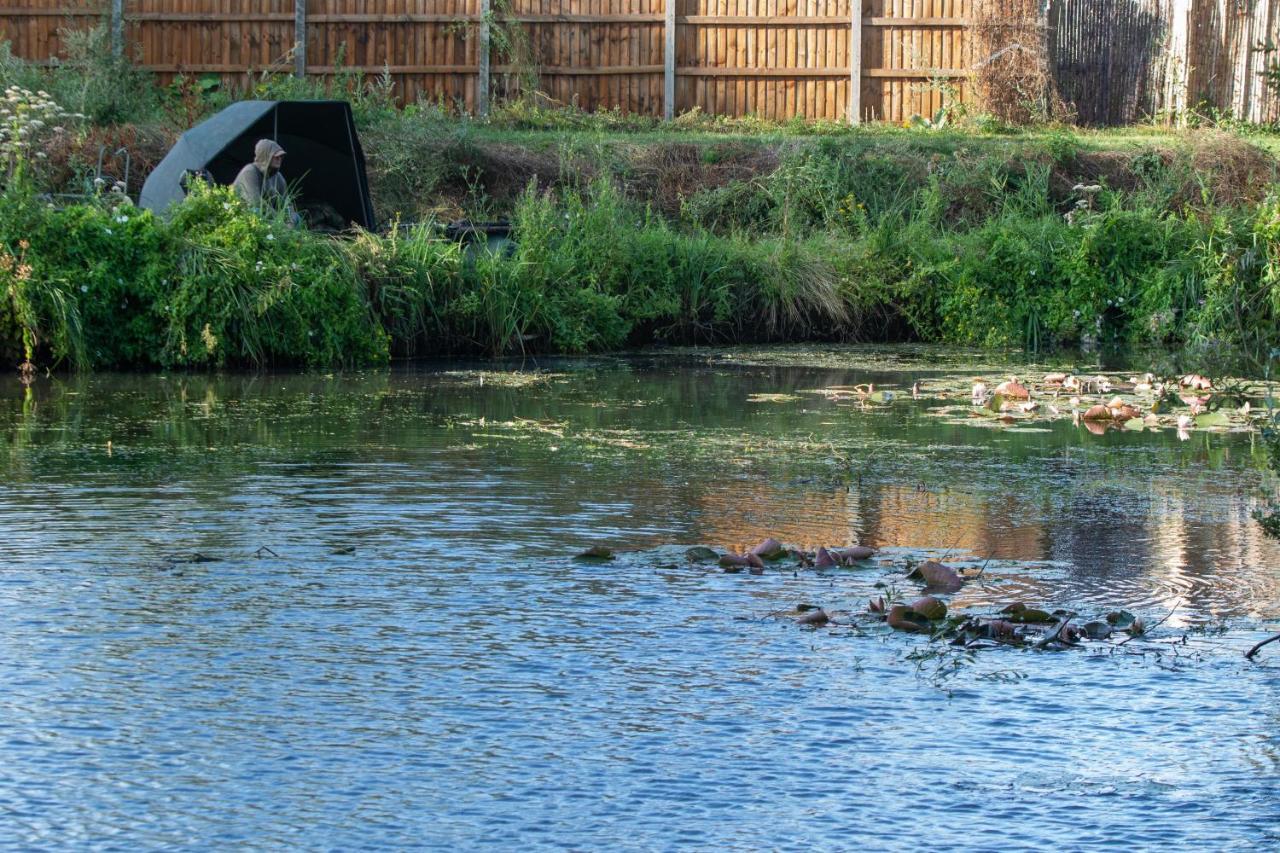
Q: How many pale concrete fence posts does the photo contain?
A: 5